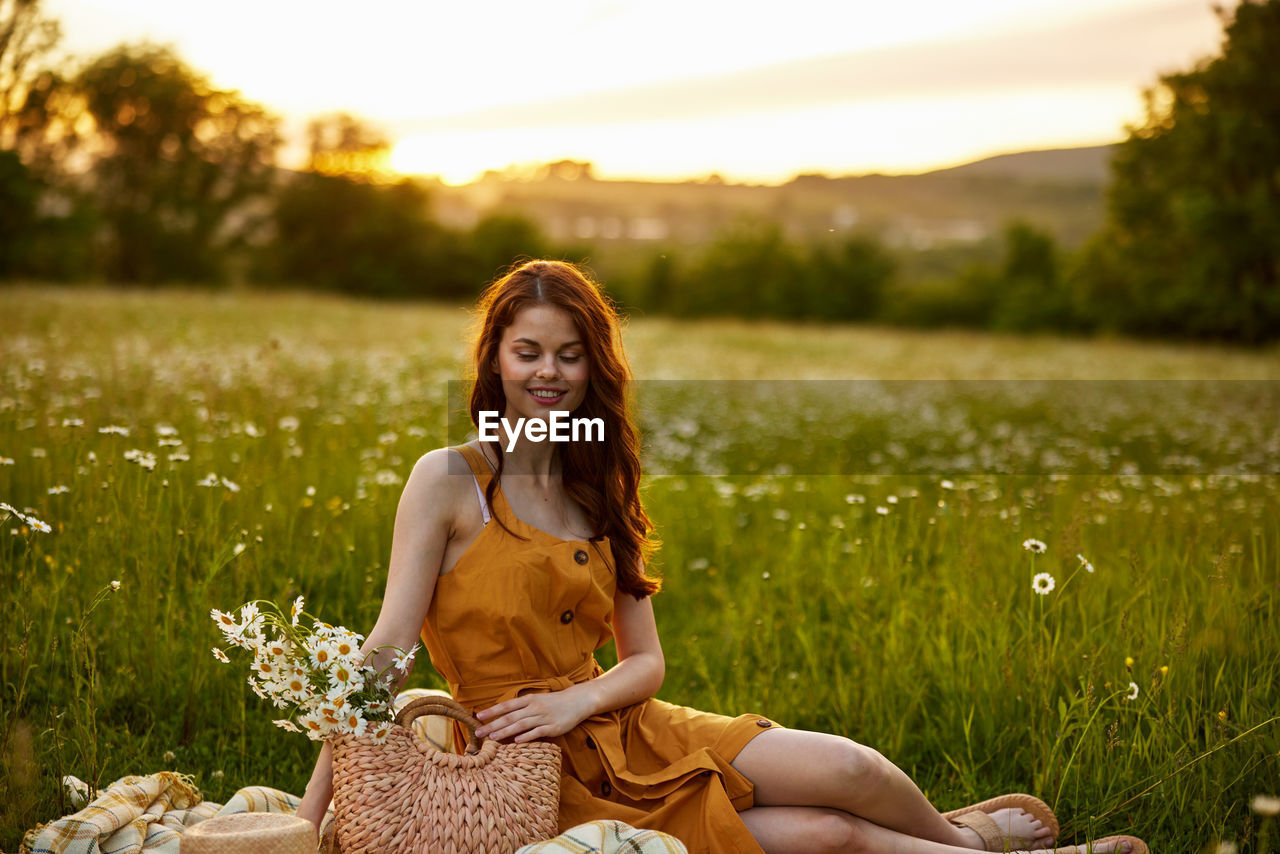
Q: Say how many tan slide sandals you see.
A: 2